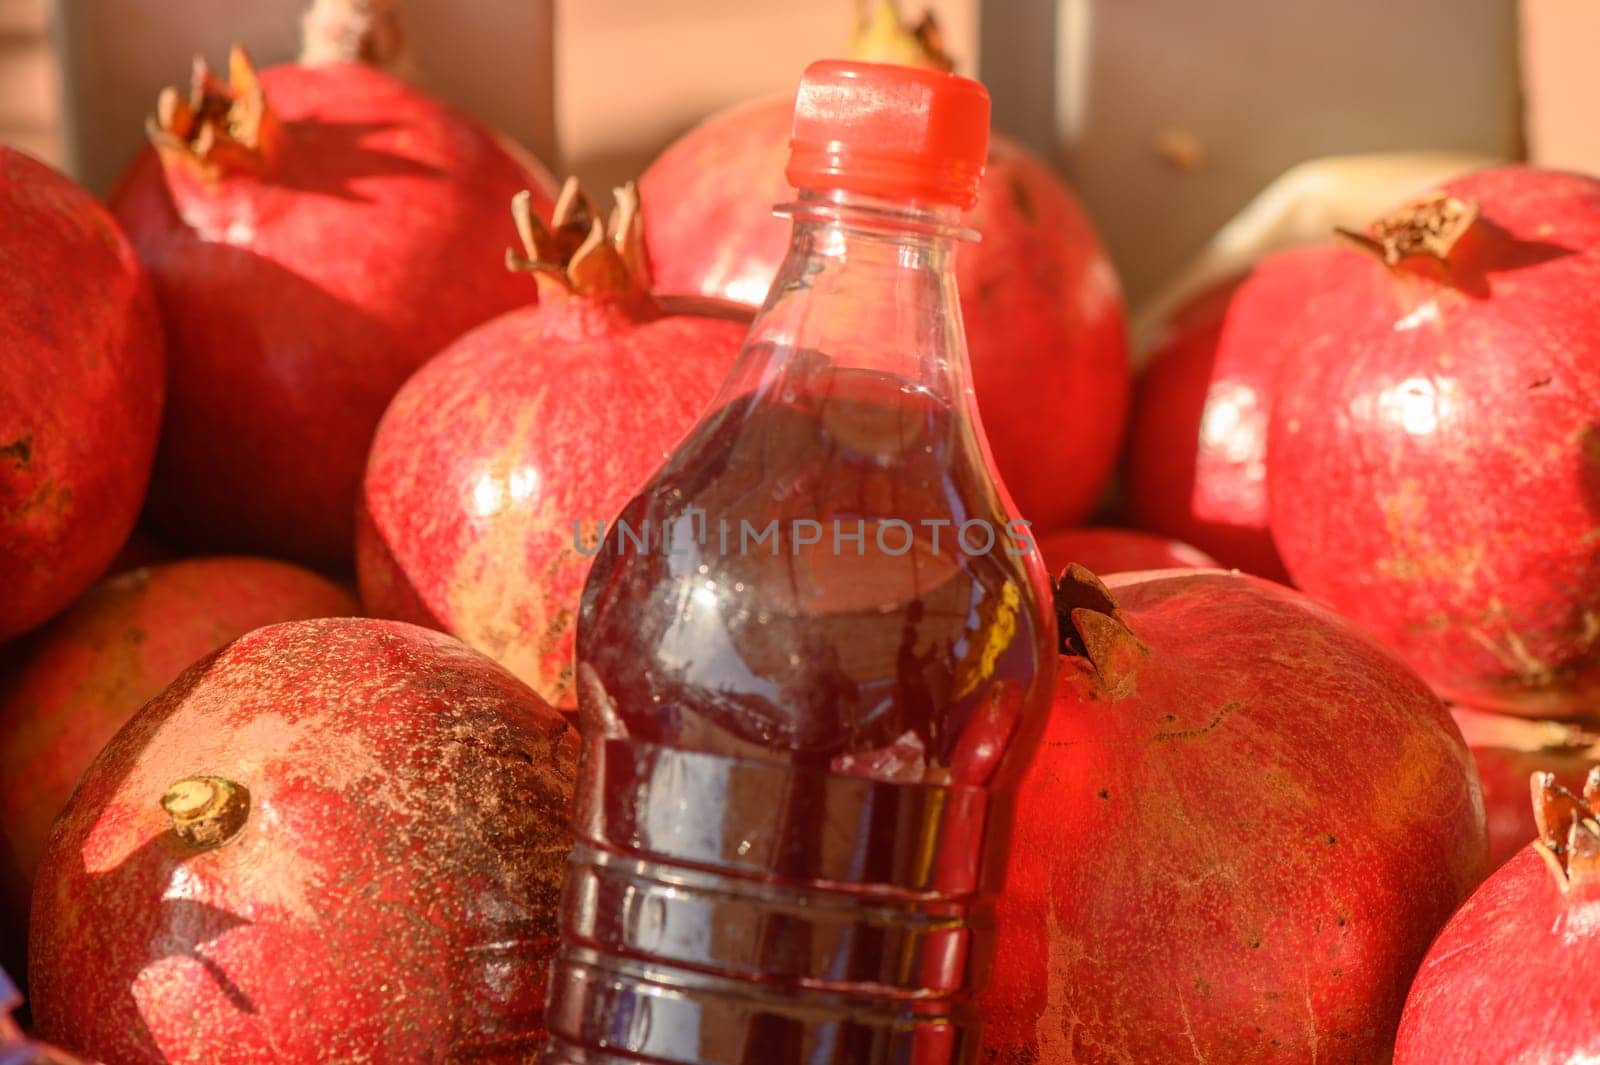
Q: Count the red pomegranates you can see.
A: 12